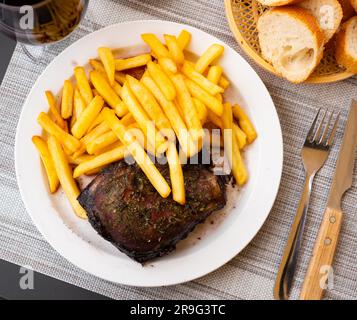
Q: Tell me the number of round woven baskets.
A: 1